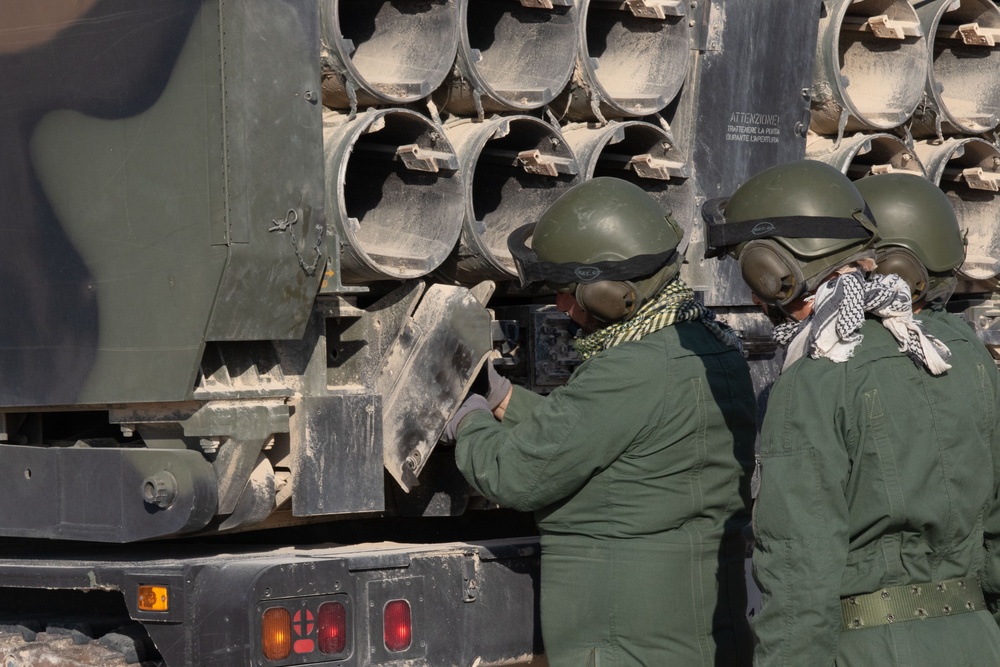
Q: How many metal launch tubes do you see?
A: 10